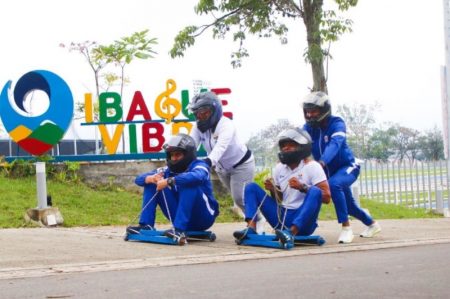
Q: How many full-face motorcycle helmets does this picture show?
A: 4